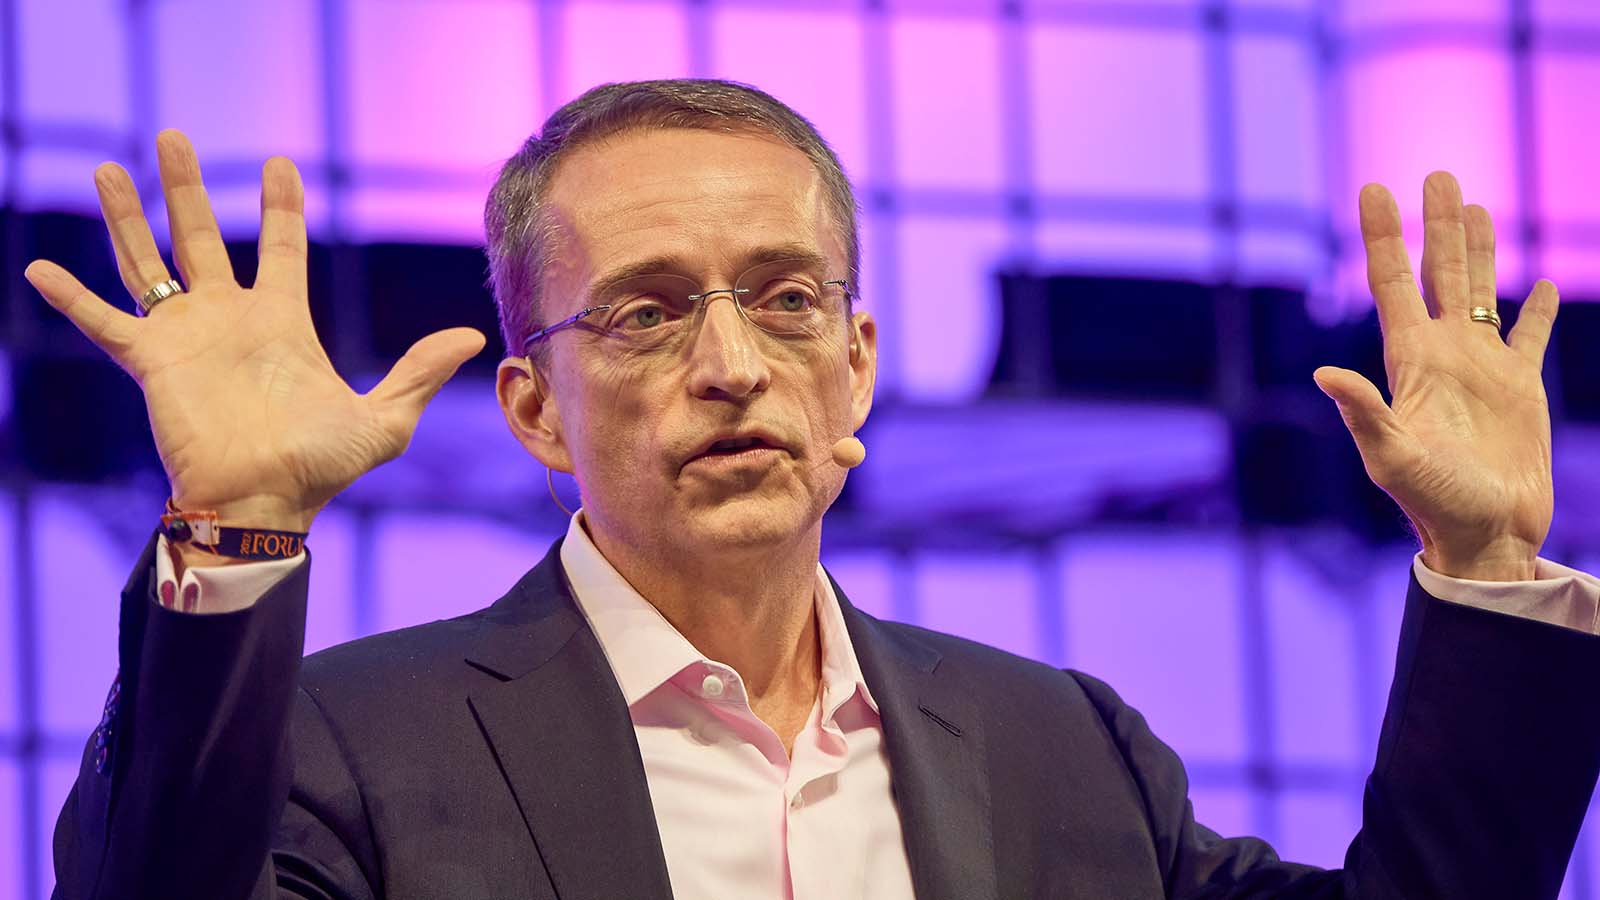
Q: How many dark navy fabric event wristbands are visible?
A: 1